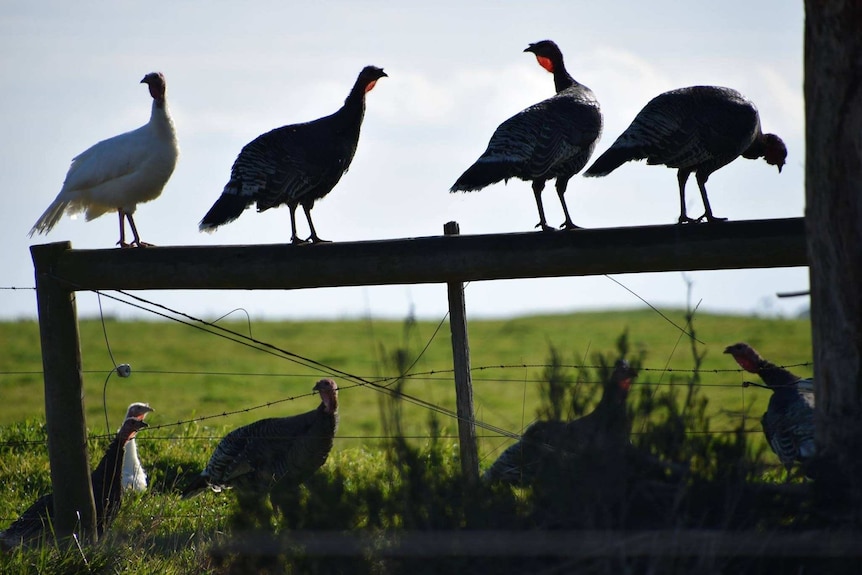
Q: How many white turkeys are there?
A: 2